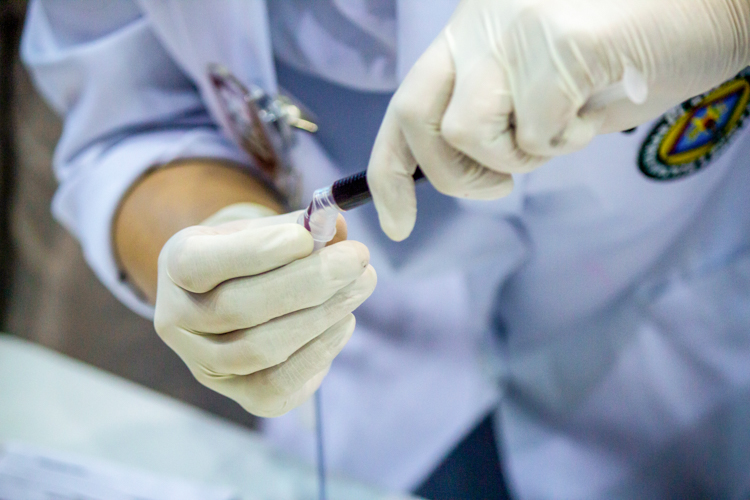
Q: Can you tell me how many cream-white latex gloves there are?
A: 2